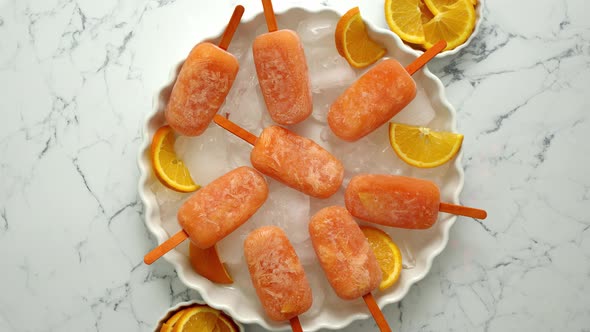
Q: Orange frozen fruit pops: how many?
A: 8